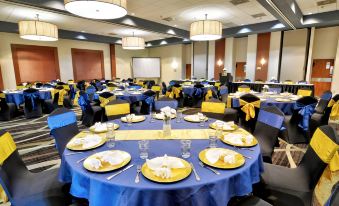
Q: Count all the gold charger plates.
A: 10